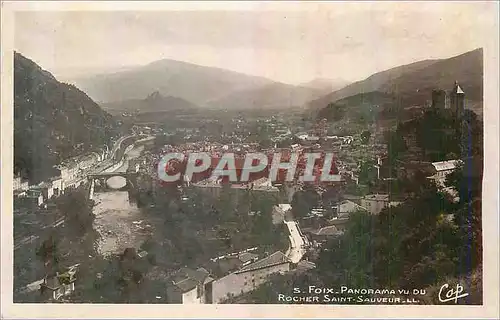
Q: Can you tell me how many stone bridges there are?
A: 1